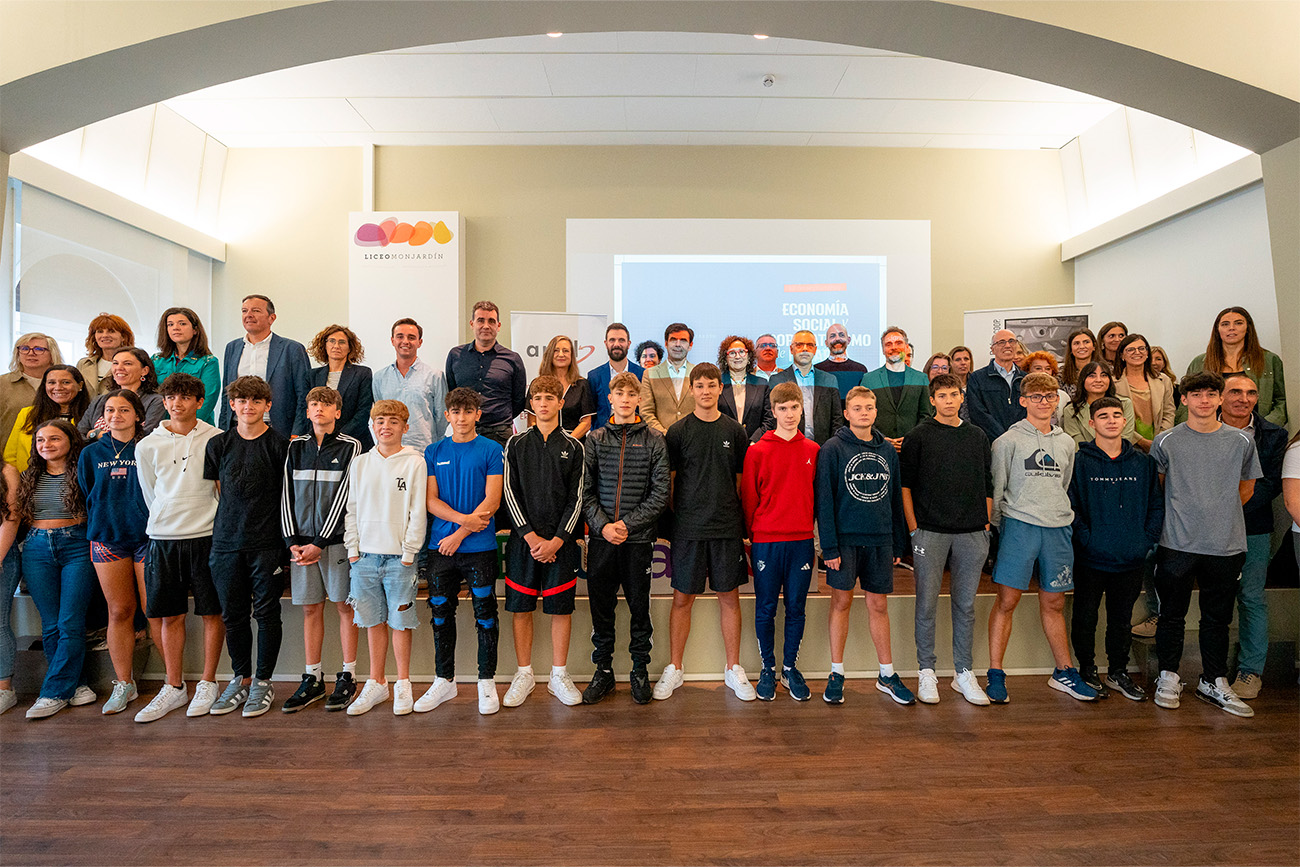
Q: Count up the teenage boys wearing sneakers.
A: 14